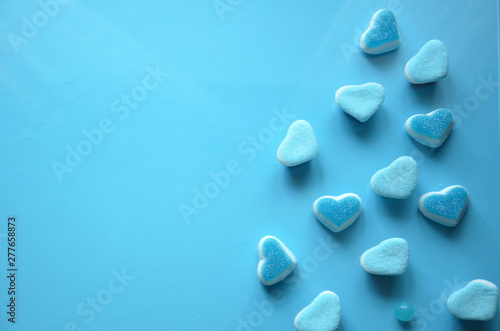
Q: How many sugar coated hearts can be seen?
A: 12